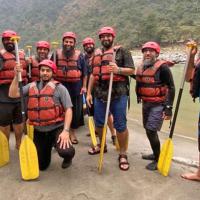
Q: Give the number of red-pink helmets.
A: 7